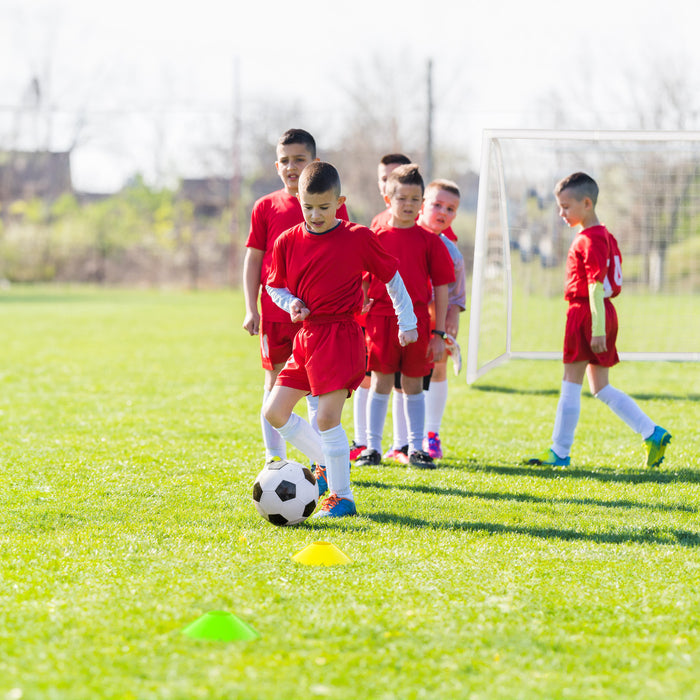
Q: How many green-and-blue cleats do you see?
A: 2